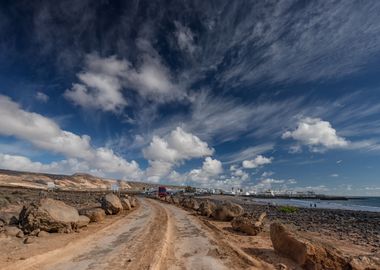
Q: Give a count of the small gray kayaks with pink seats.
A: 0